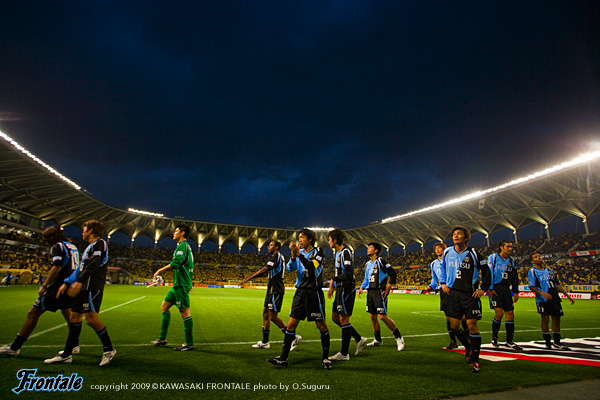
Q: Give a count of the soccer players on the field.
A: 11